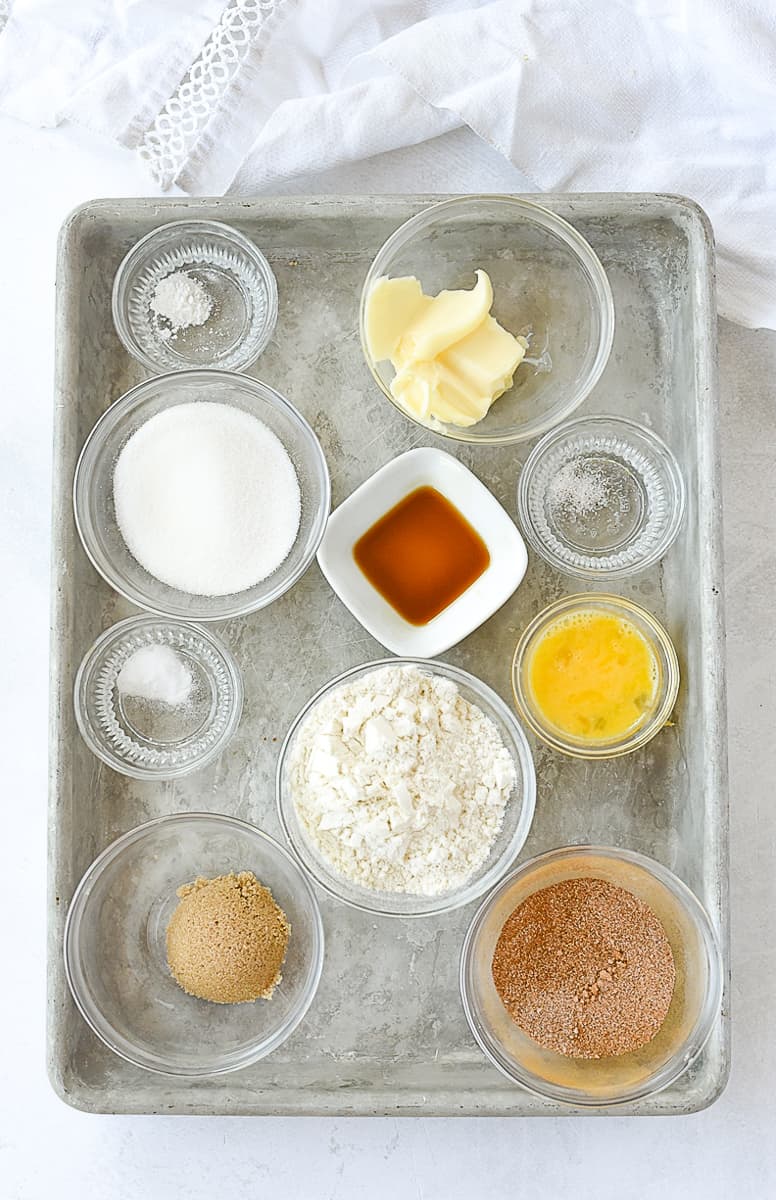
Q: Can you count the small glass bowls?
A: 4